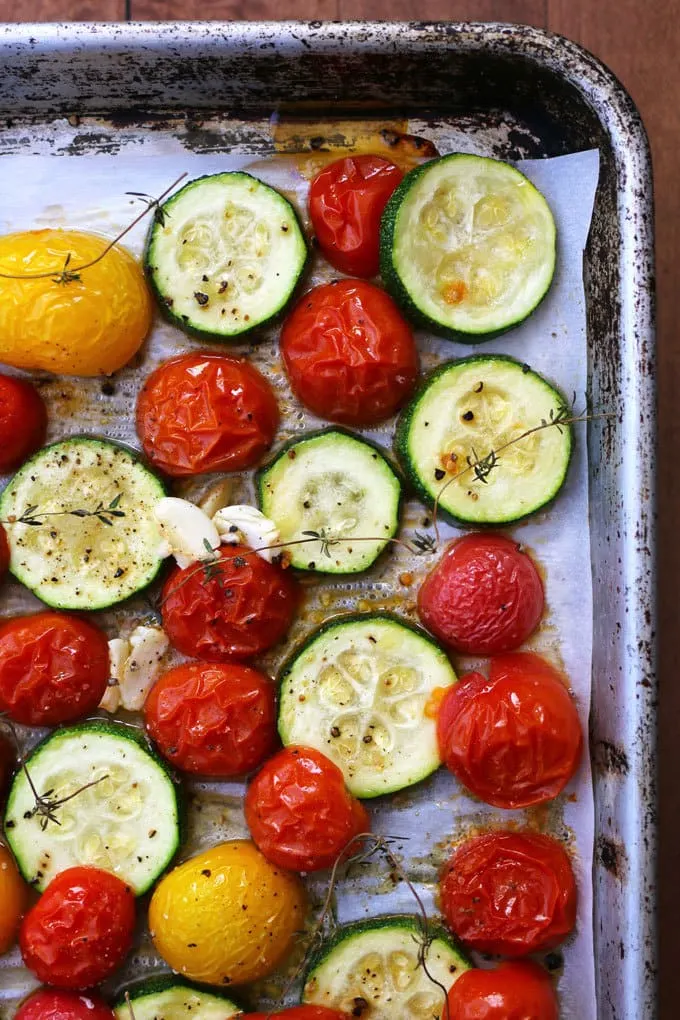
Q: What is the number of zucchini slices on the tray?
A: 9